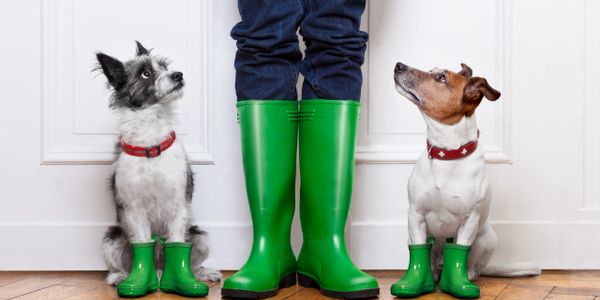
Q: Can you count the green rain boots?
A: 6